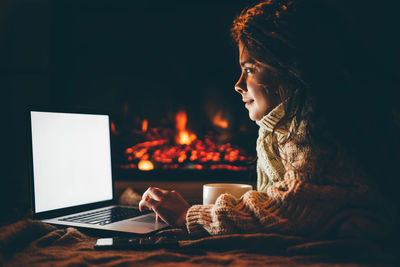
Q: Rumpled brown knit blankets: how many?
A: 1